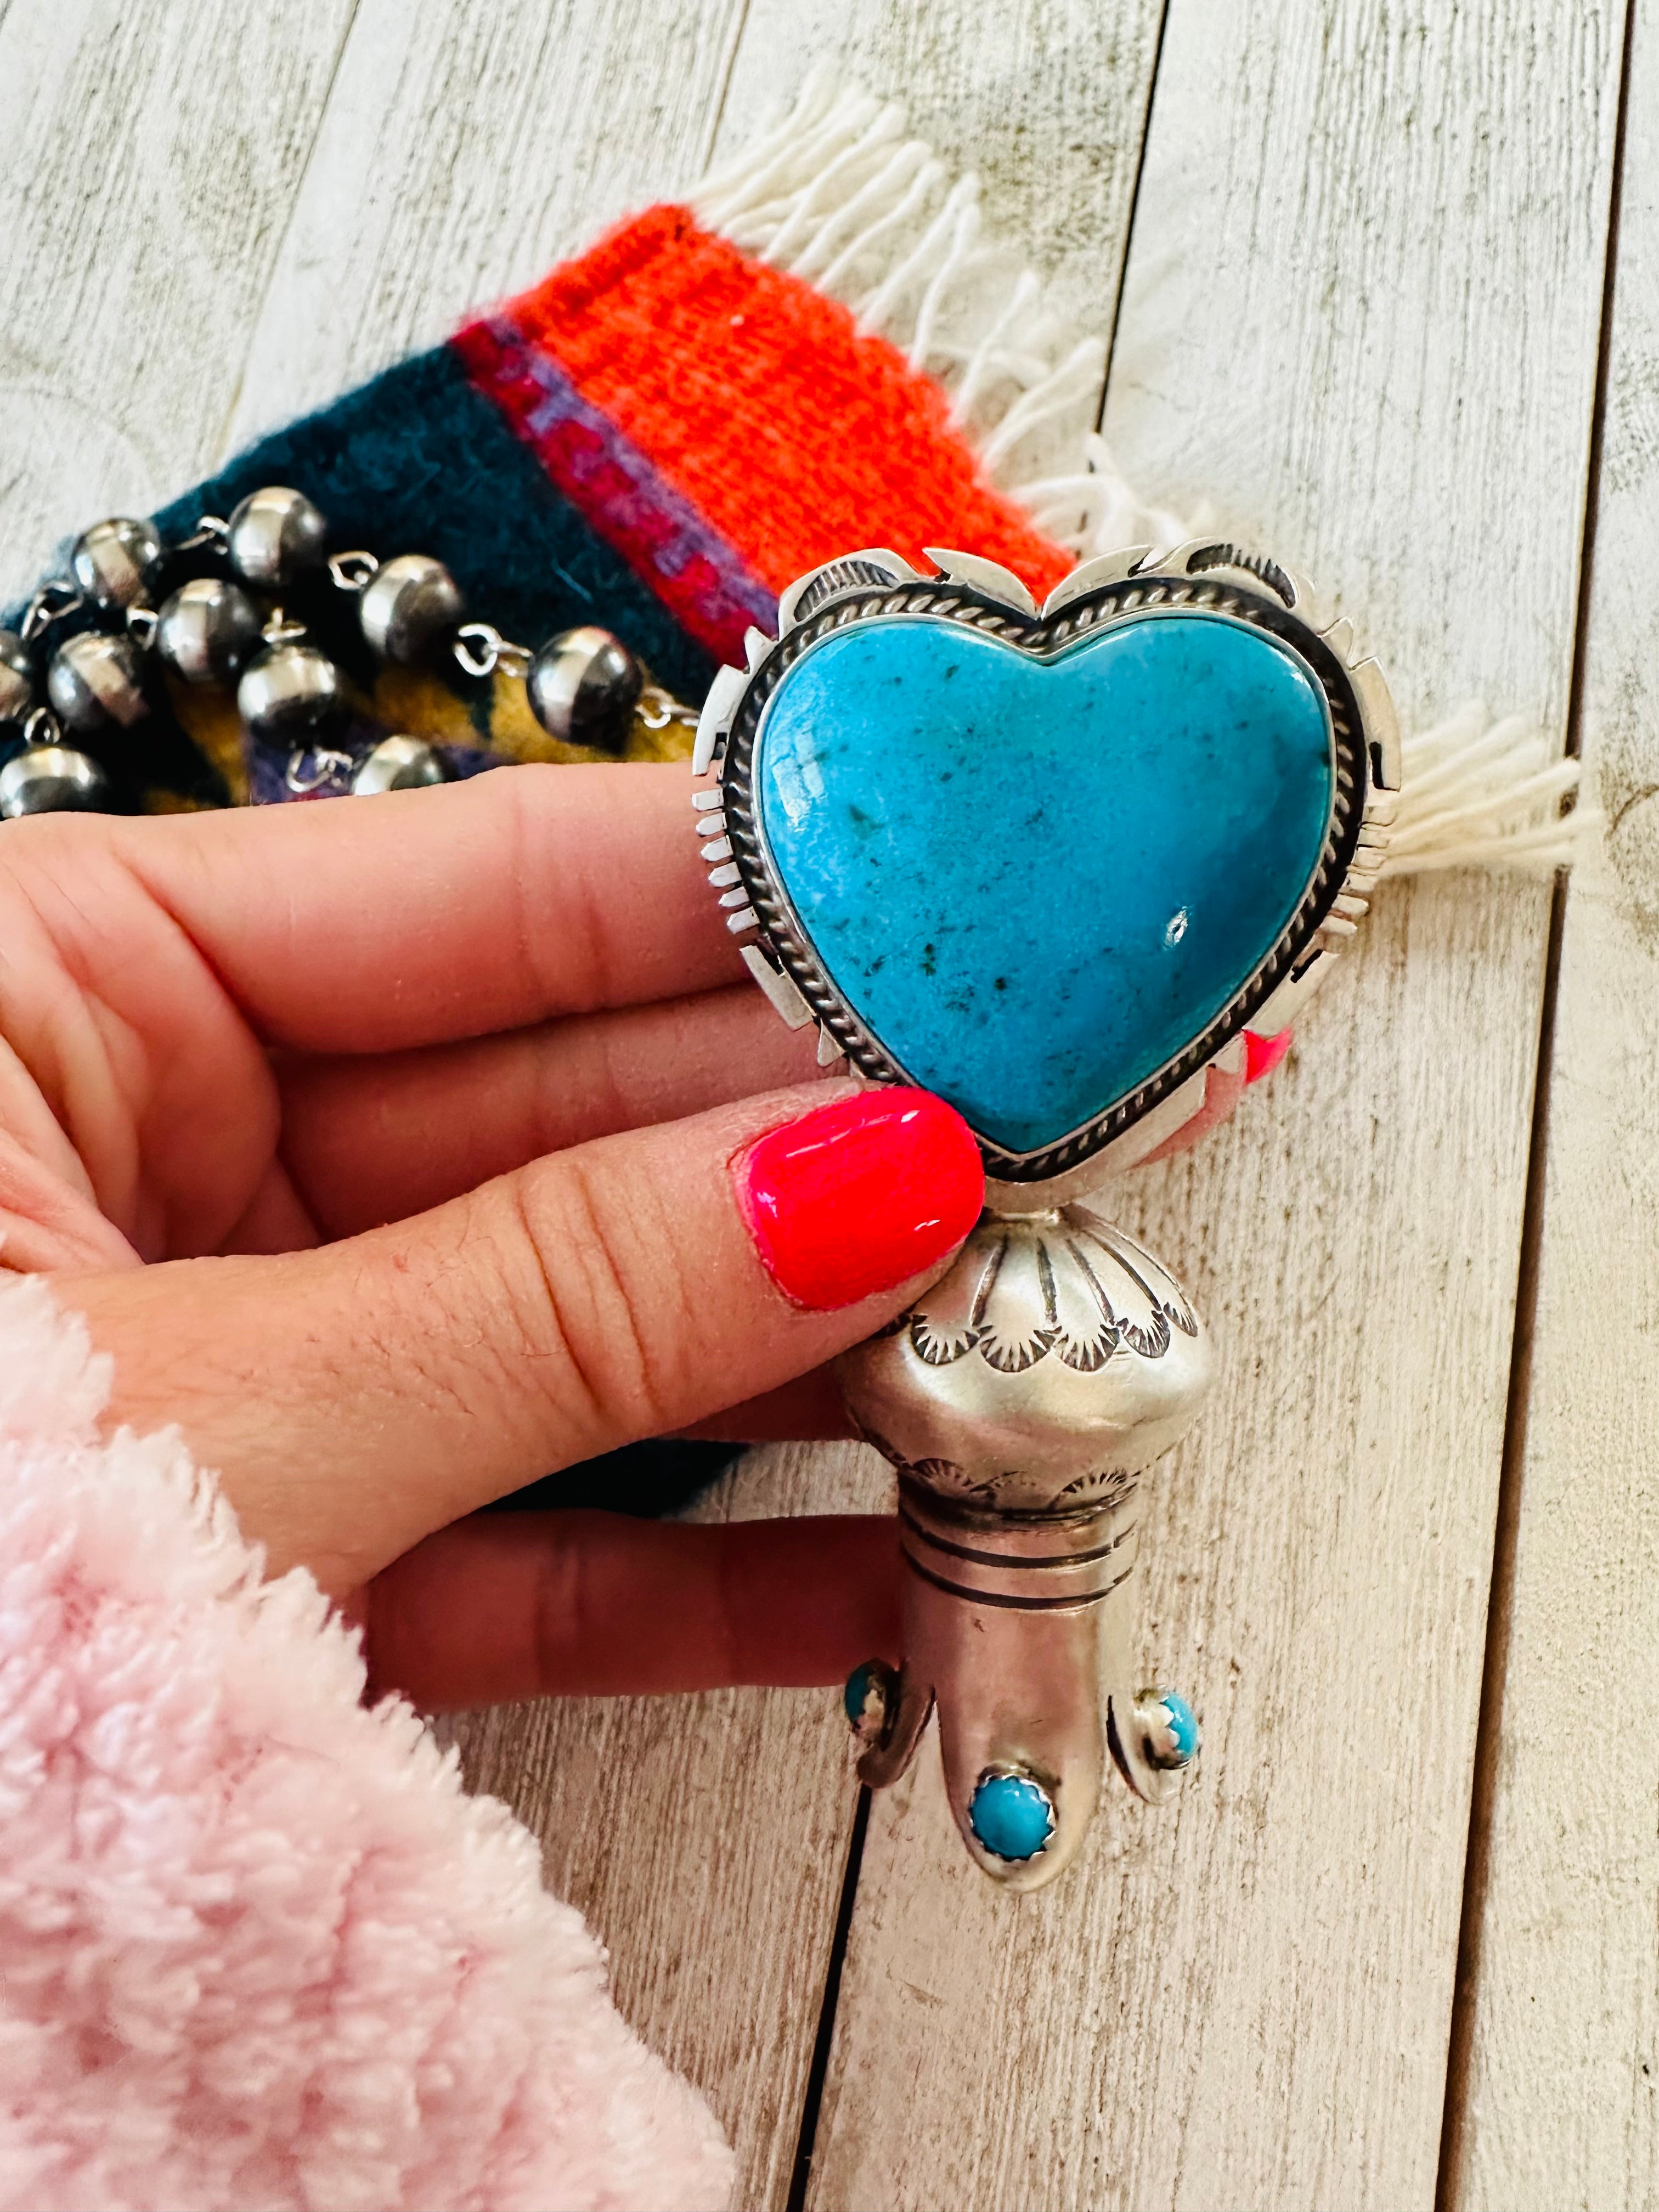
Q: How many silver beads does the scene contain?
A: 10